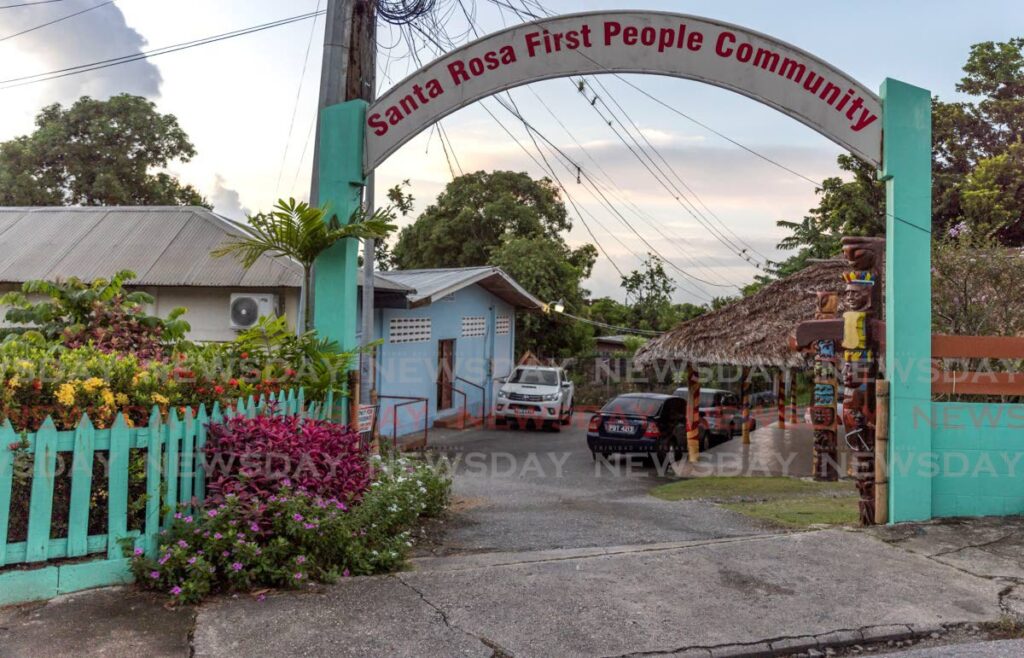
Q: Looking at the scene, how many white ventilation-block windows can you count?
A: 3